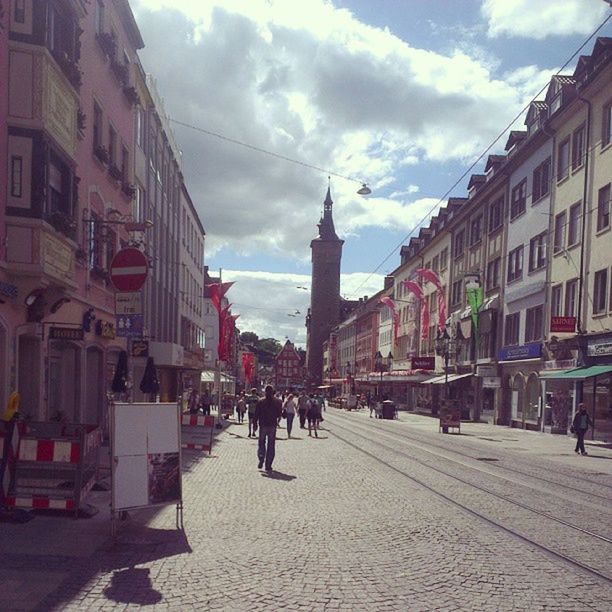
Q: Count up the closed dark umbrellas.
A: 2